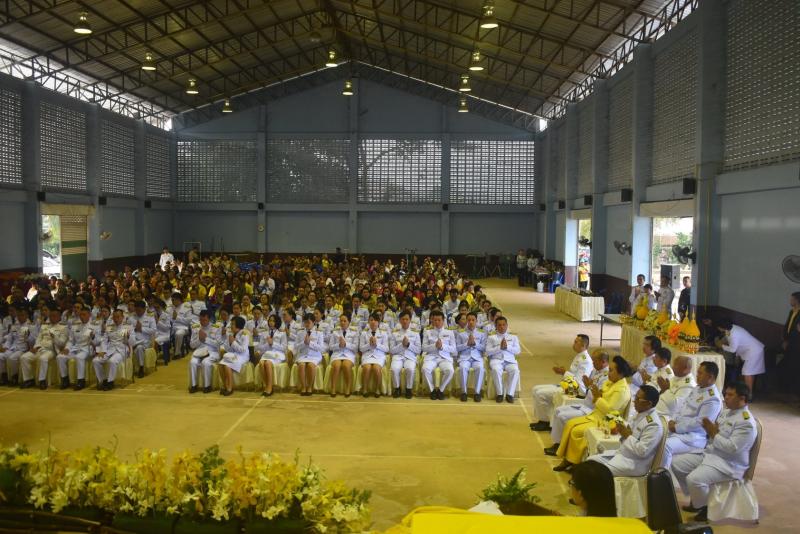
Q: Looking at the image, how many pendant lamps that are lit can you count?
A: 10